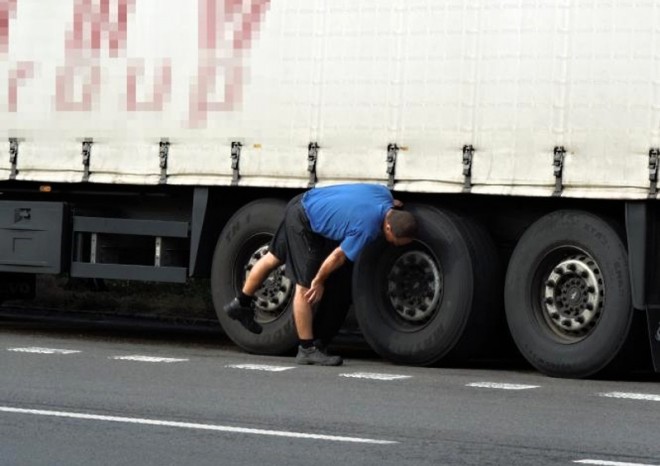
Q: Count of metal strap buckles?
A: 9